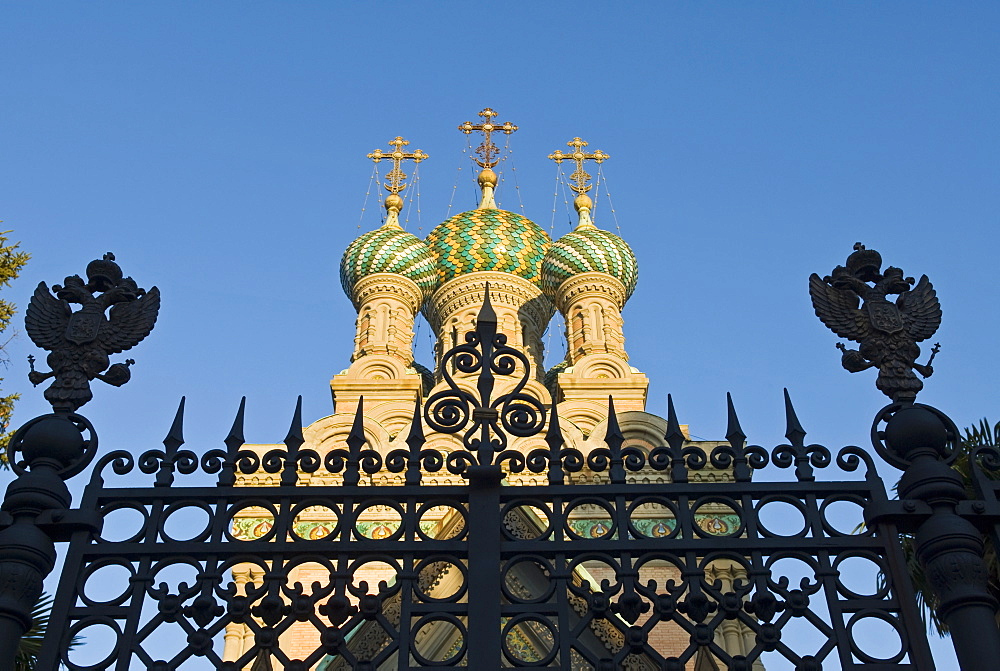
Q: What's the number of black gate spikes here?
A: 11